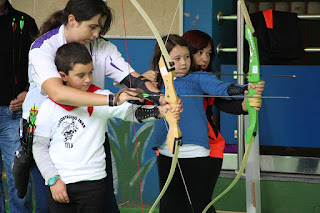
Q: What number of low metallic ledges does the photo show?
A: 1